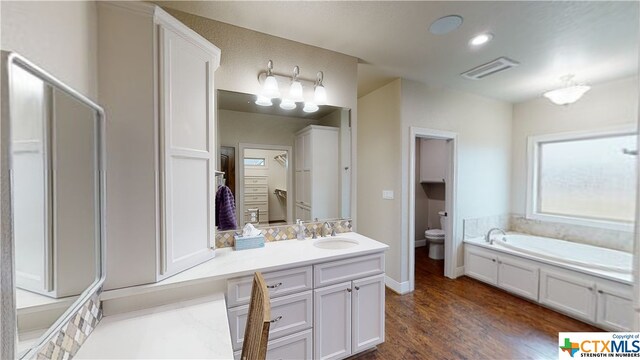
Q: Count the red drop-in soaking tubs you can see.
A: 0